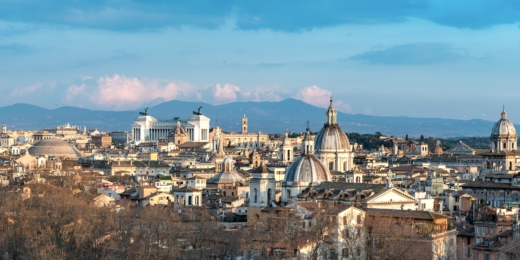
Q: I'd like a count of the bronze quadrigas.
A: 2